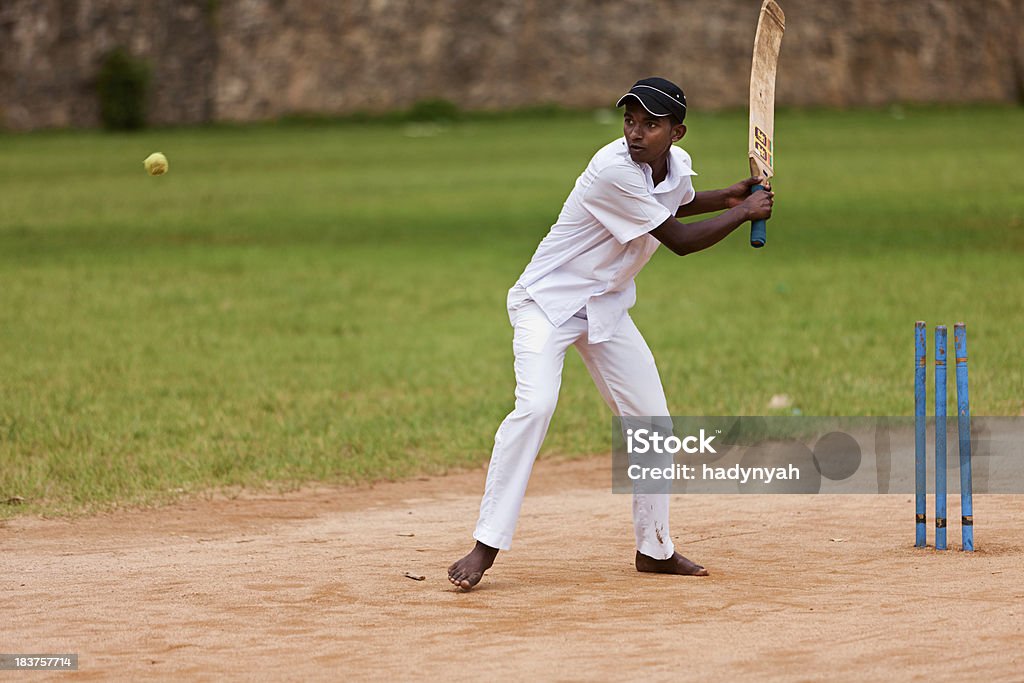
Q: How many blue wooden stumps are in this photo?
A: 3